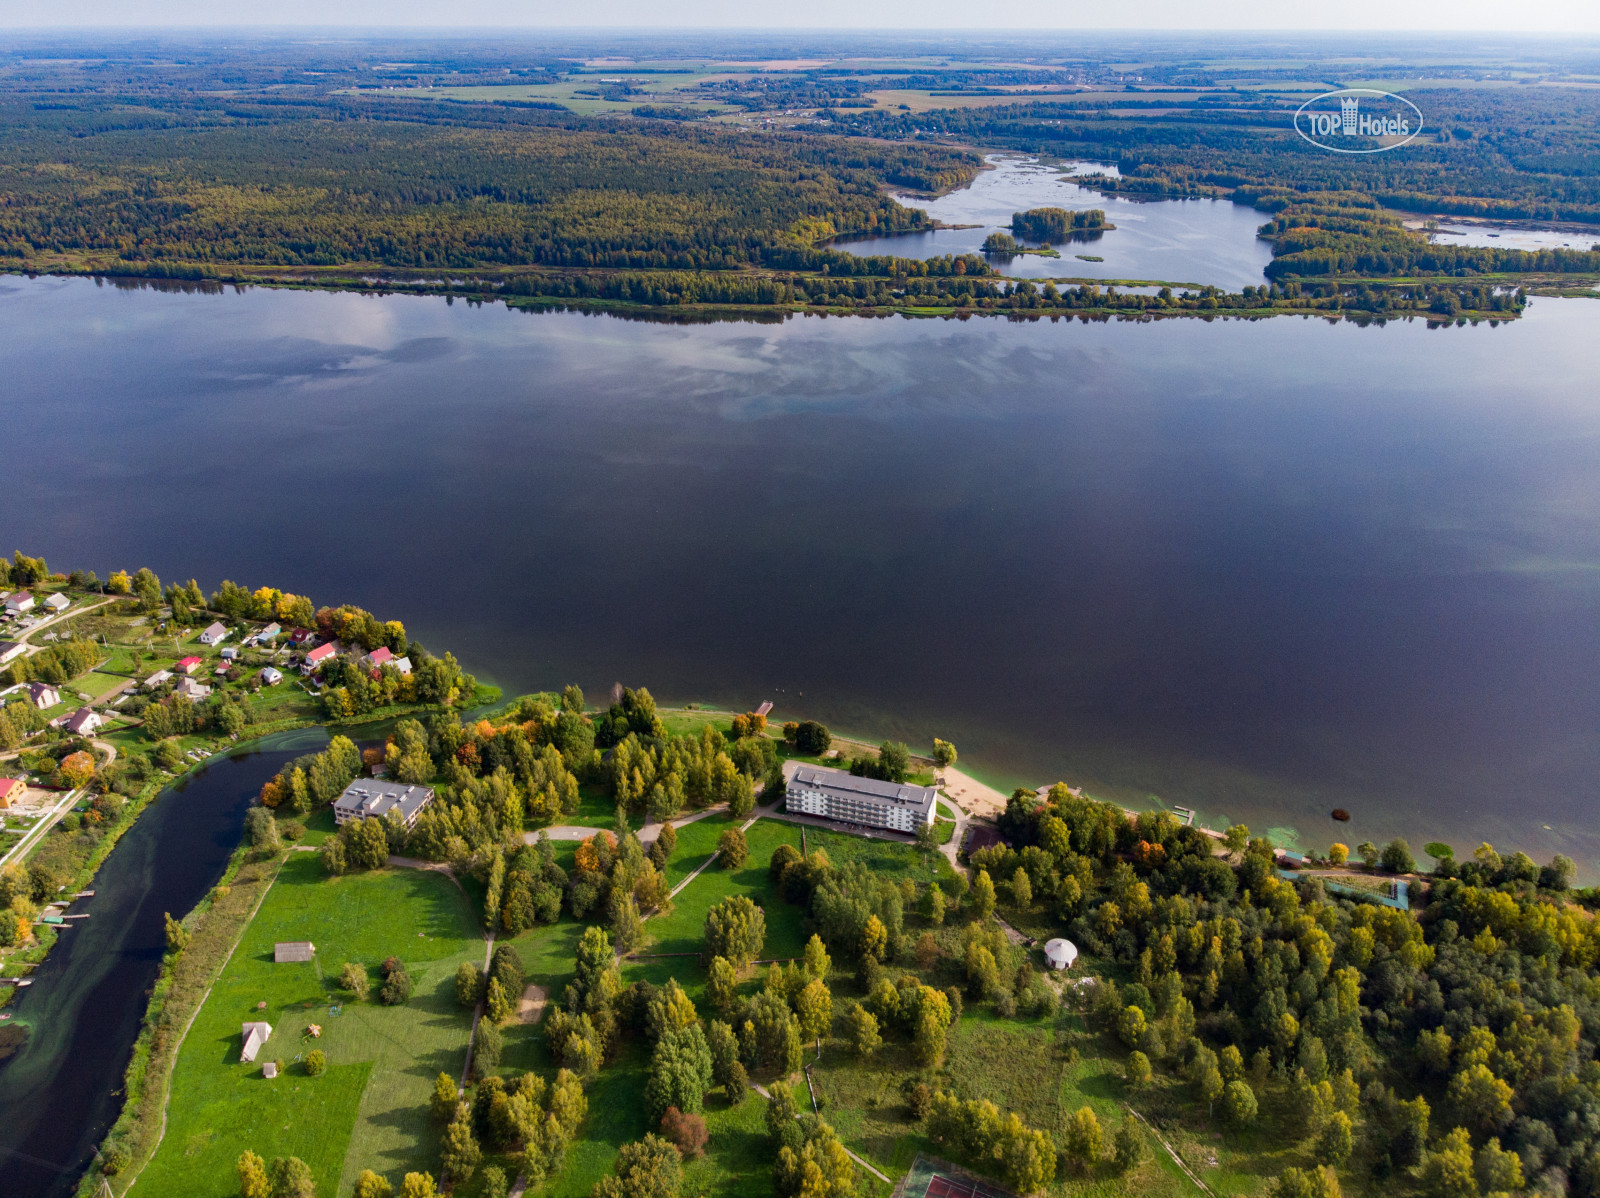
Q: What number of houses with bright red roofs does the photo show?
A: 4